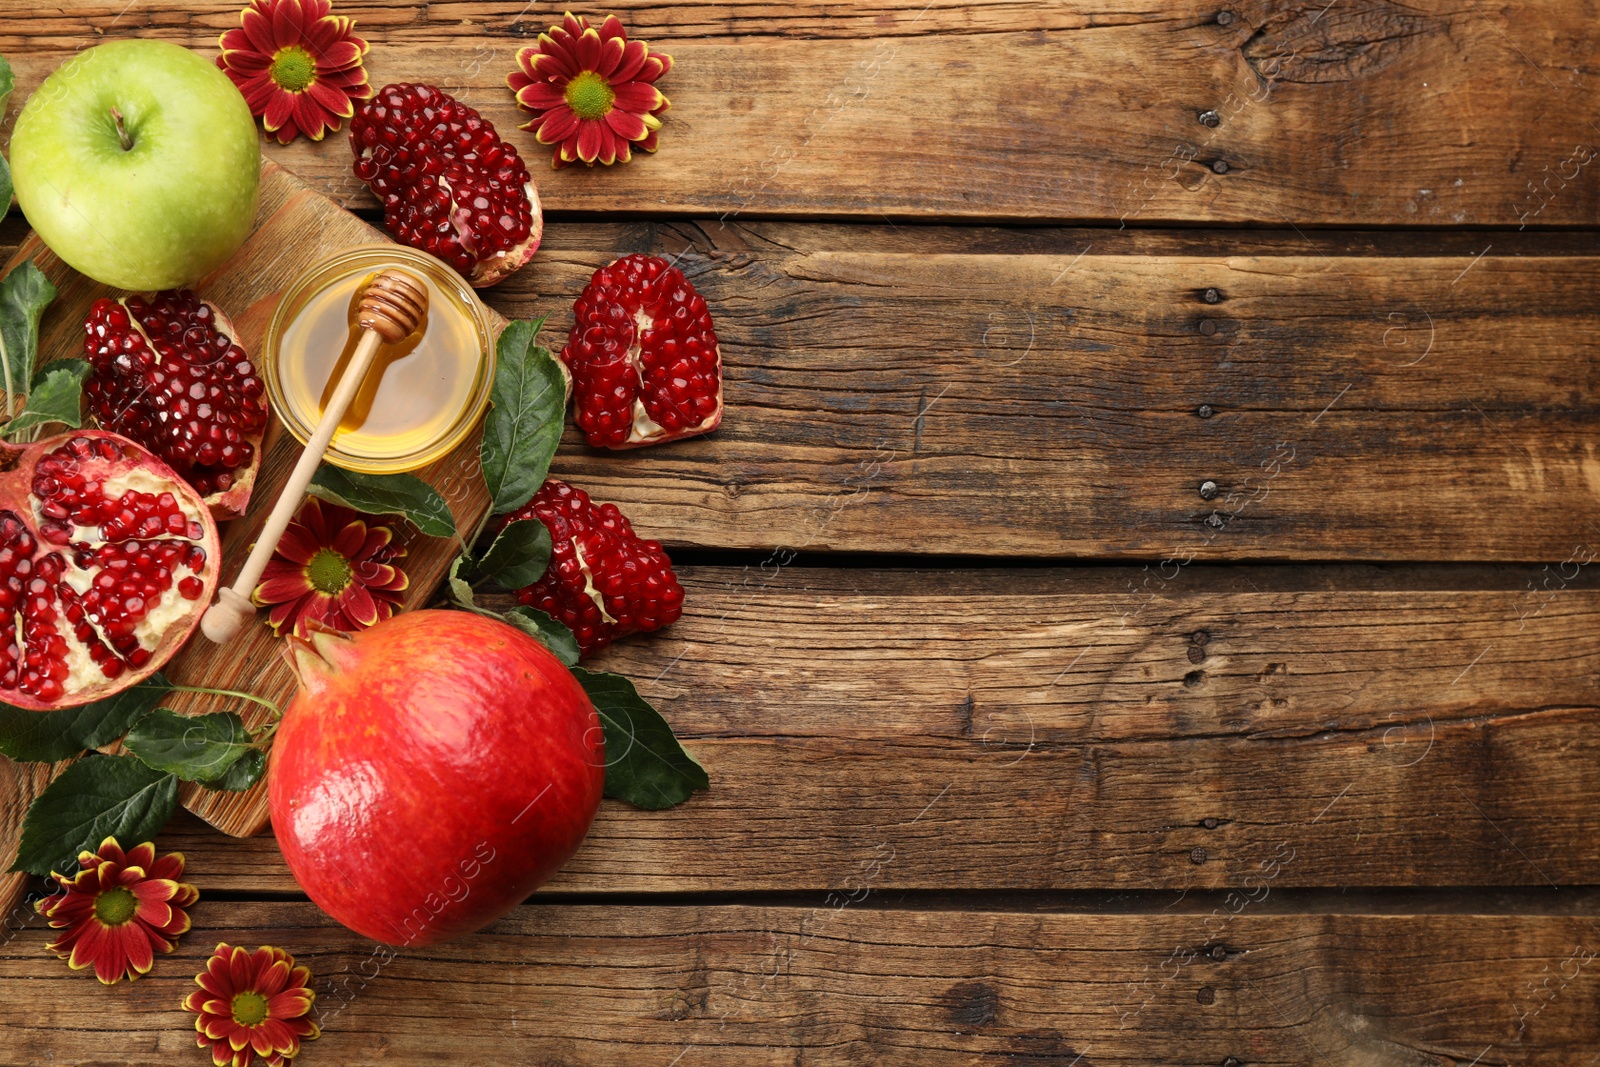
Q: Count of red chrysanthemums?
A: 5